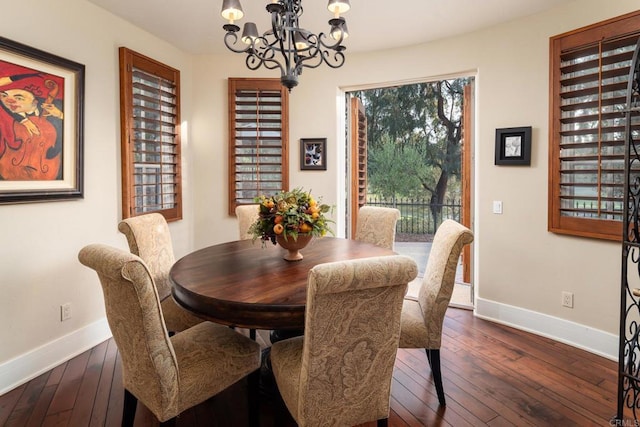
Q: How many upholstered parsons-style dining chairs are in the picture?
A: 6